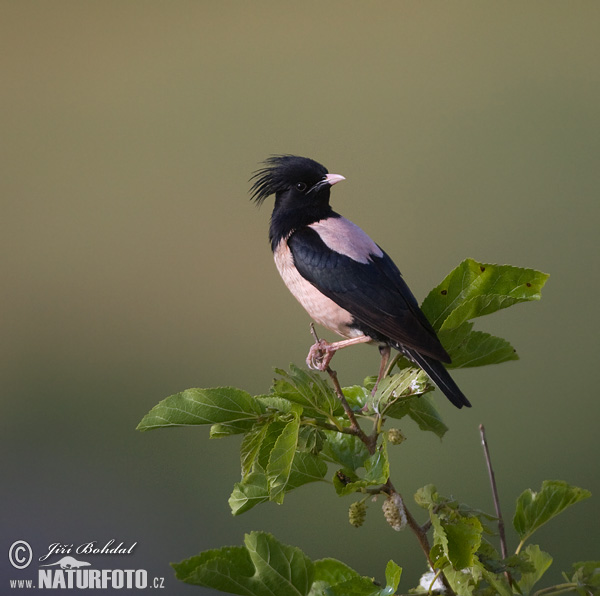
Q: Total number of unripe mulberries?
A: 3